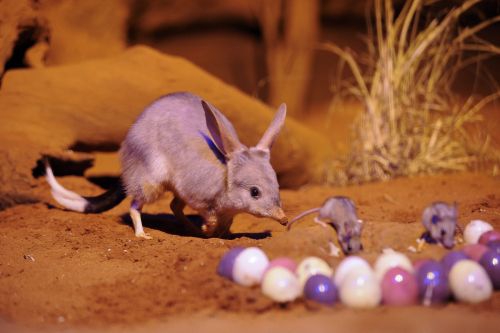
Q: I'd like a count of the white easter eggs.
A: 8